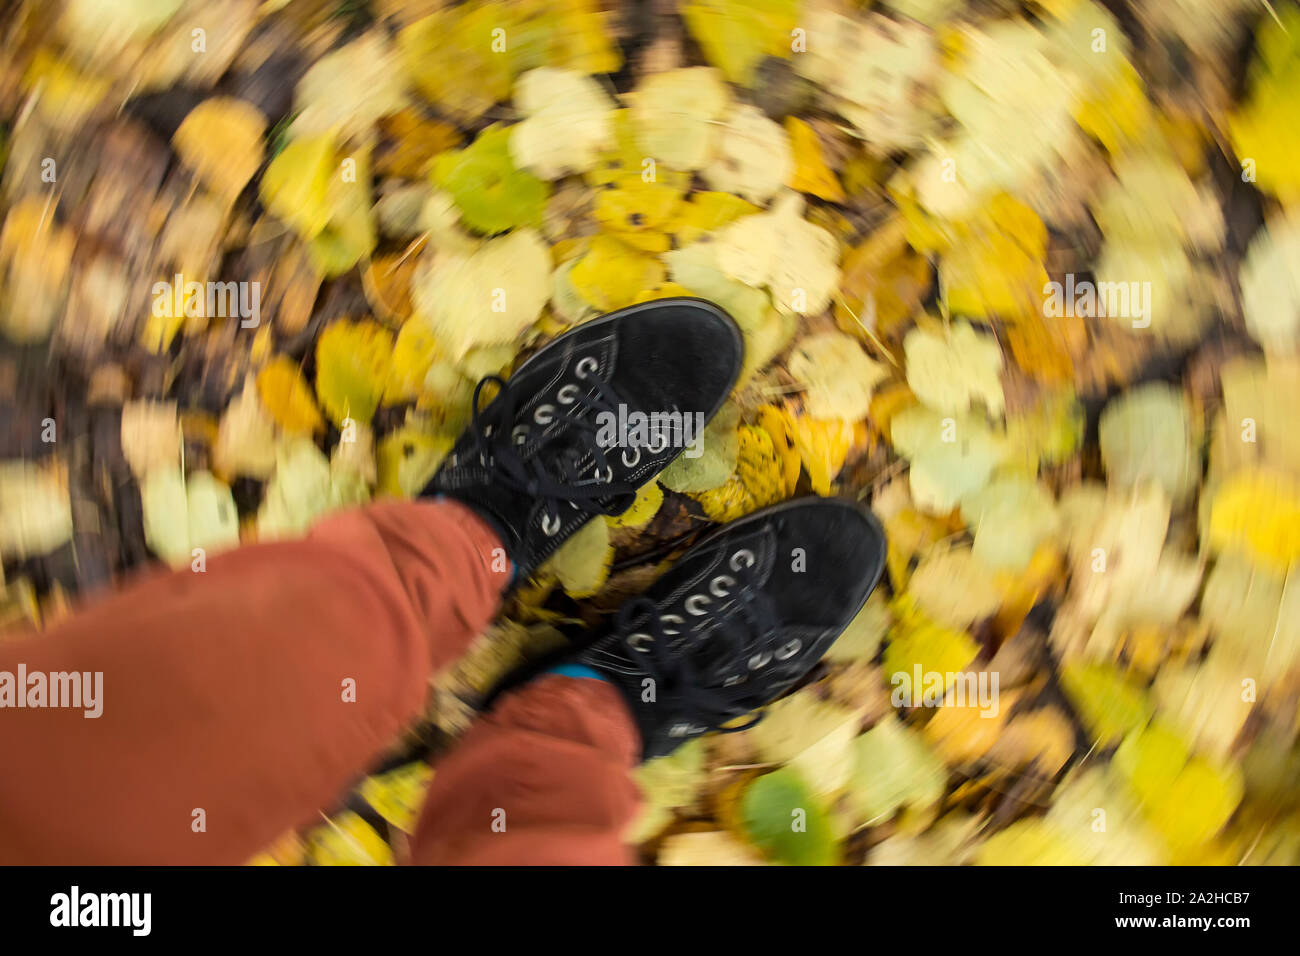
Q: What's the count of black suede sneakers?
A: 2